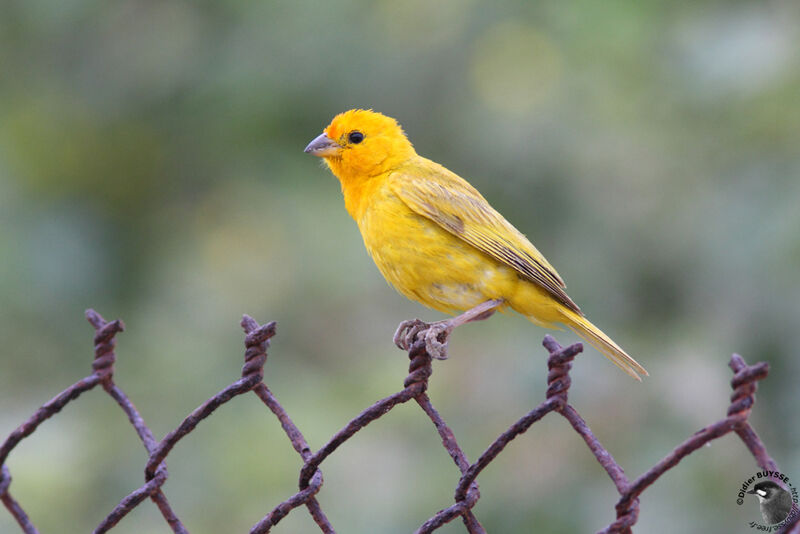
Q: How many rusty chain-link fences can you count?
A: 1